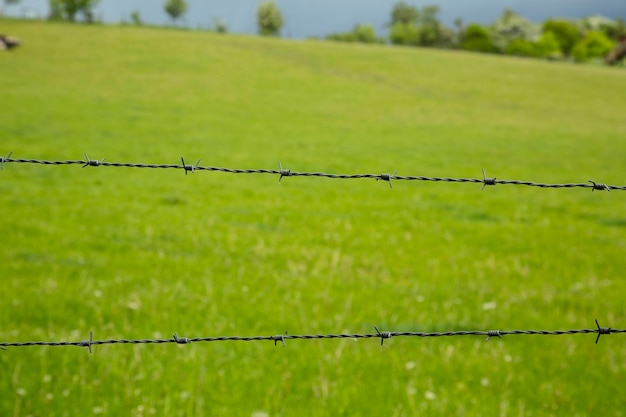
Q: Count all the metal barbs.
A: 13